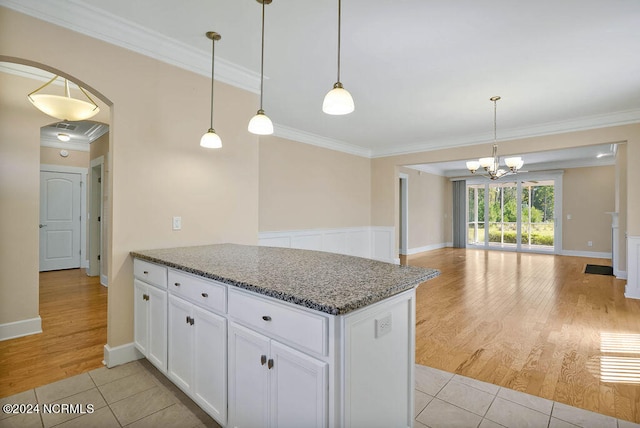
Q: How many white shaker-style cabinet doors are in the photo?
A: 6